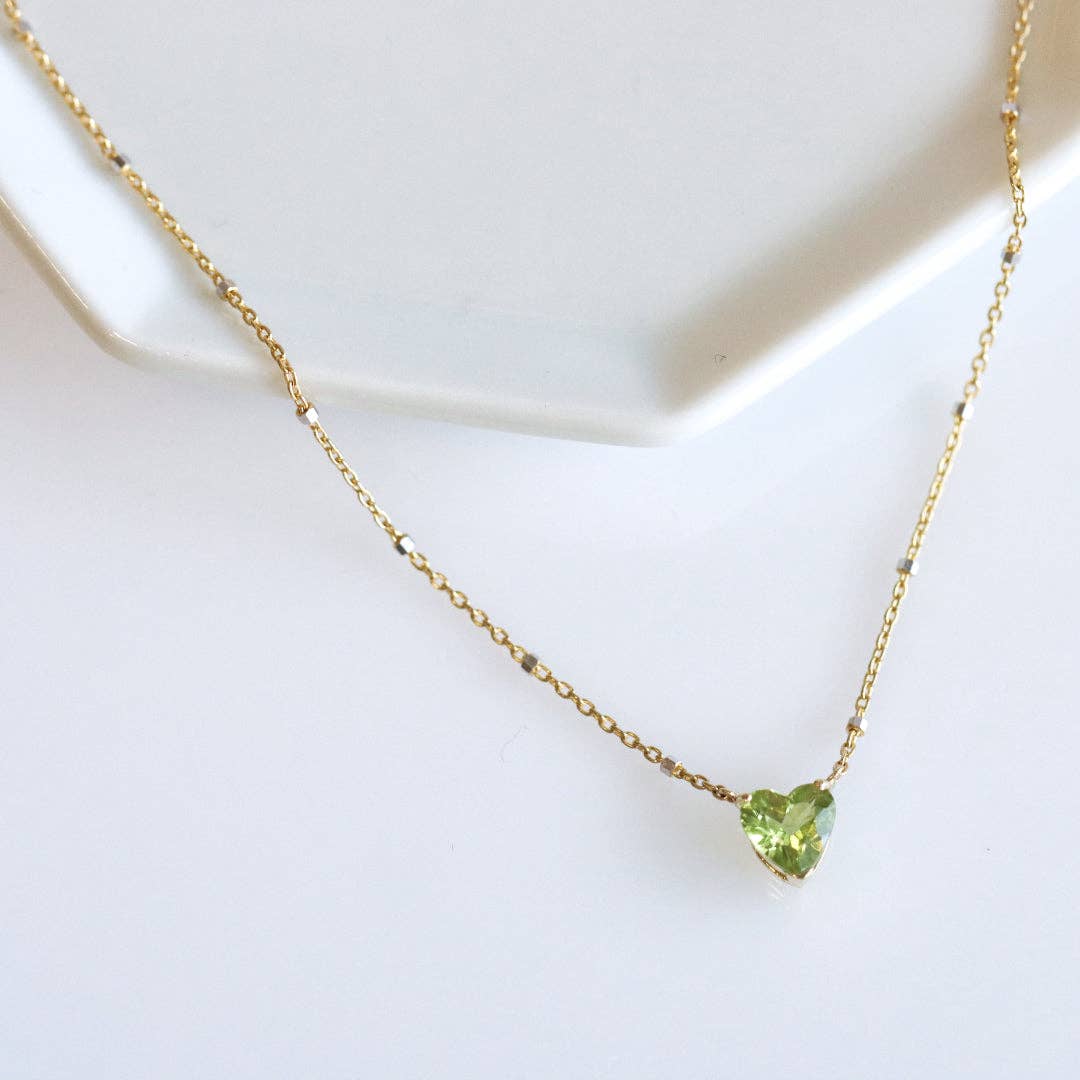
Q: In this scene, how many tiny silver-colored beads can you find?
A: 12